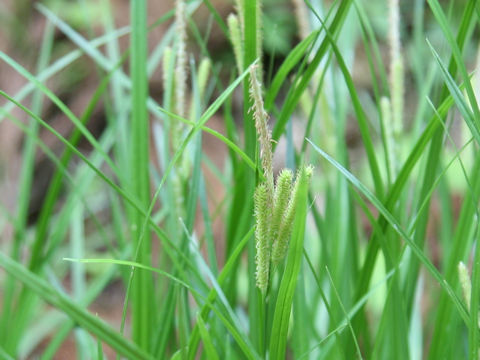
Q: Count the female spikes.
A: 3